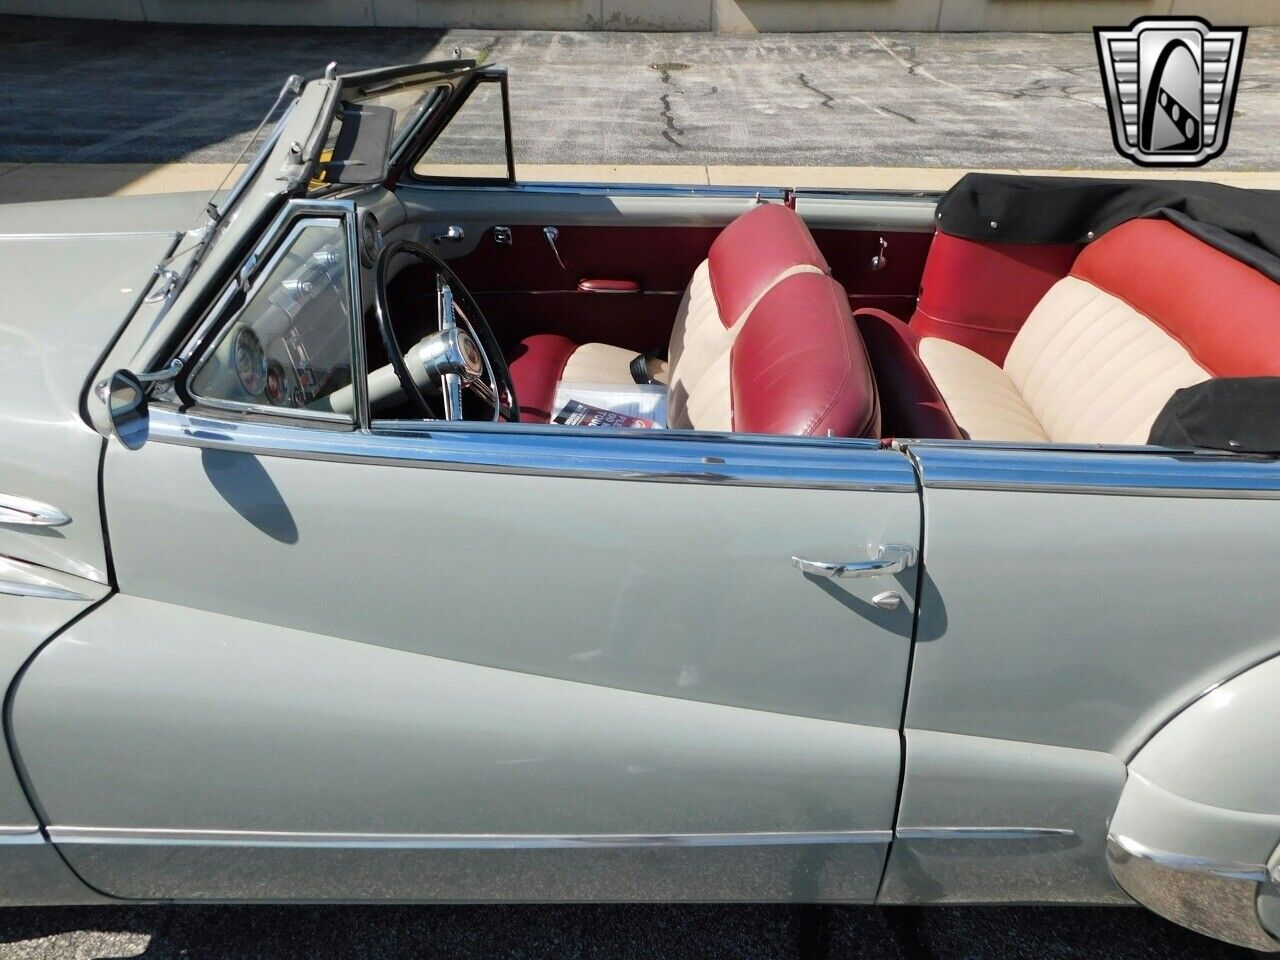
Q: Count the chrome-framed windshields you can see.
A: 1